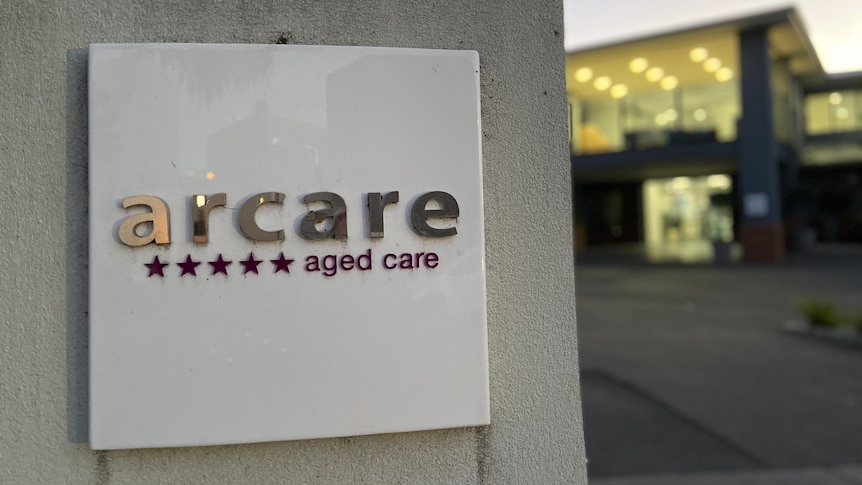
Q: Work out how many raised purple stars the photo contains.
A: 5